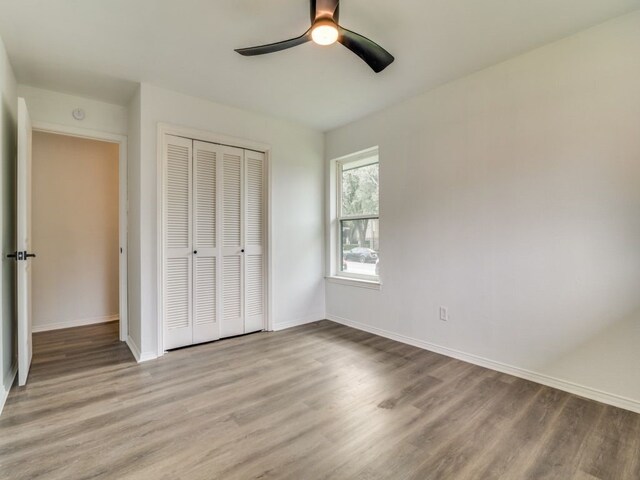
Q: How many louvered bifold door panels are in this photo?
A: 4